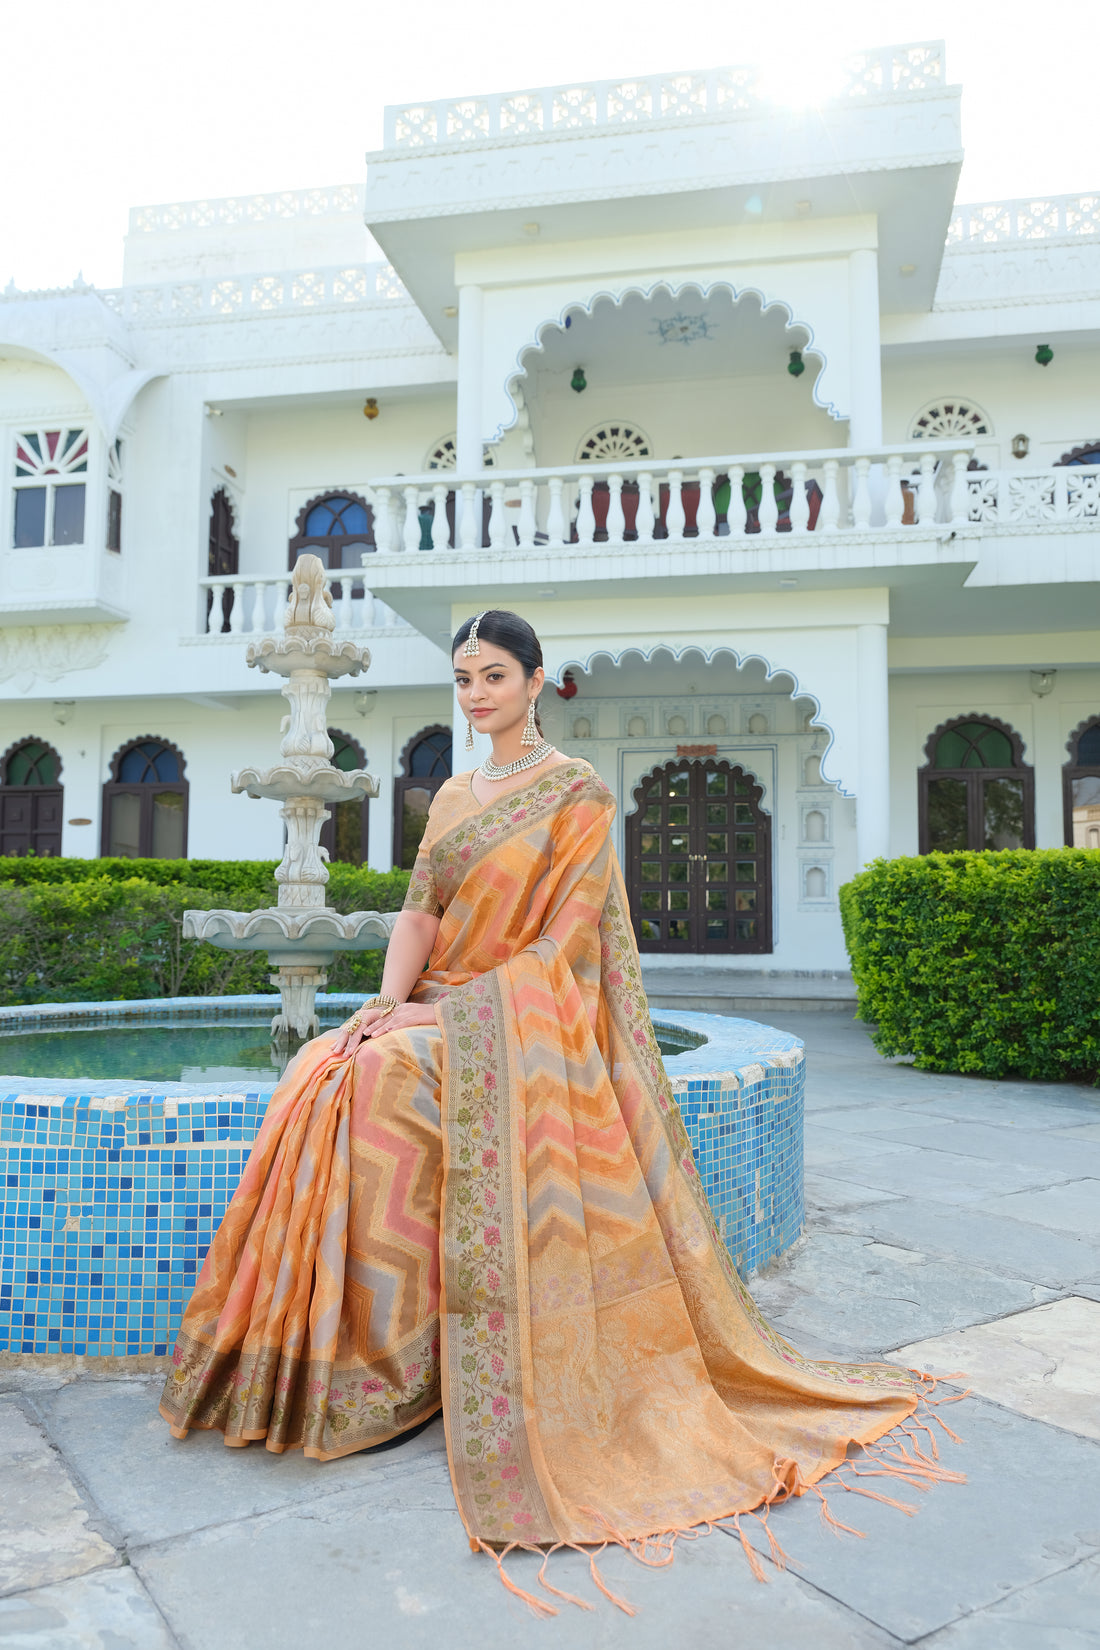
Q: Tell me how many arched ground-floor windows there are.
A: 6